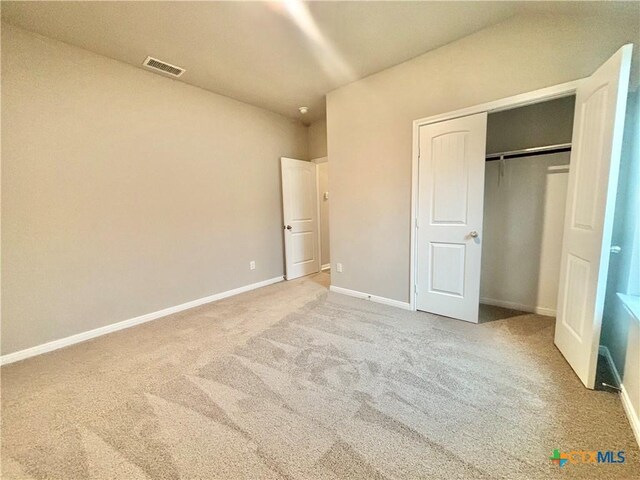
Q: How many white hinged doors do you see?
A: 3